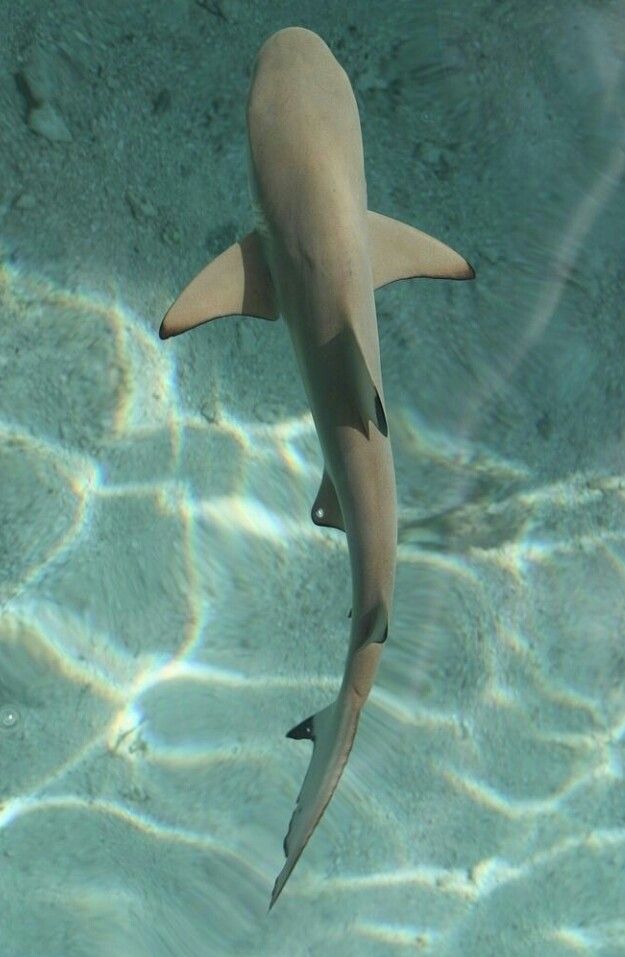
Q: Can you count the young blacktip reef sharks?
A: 1